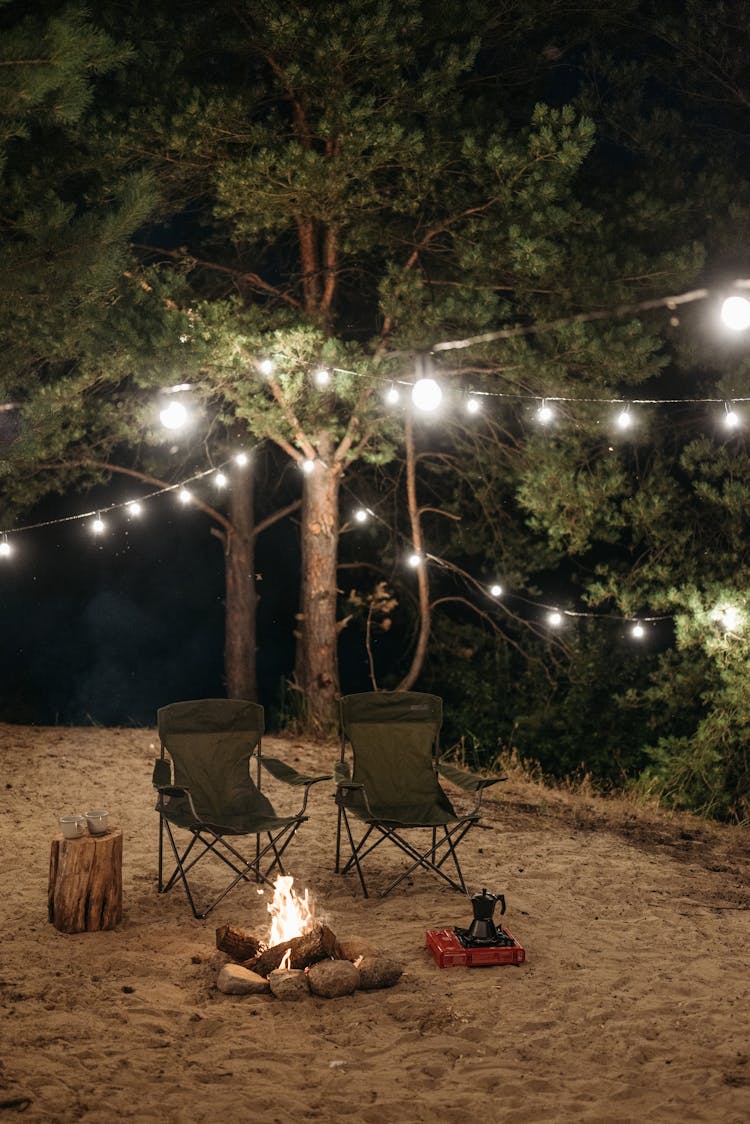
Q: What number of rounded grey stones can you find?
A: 4